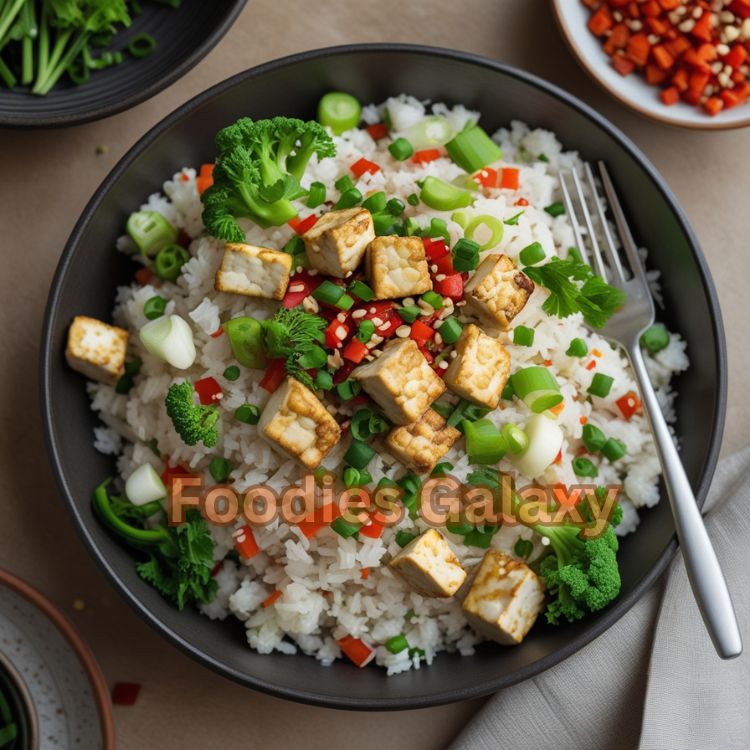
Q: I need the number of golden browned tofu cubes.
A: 11